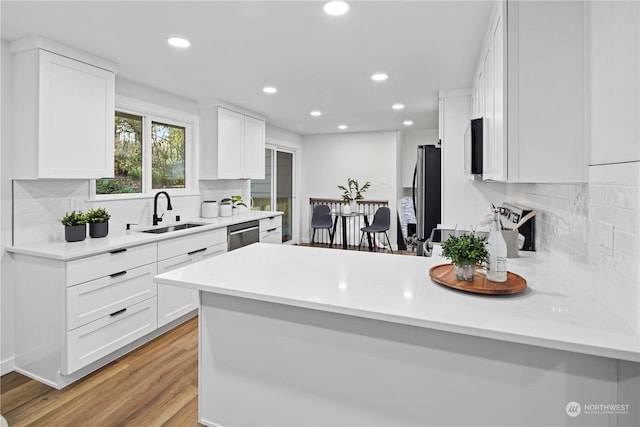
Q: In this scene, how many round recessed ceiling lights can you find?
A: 8